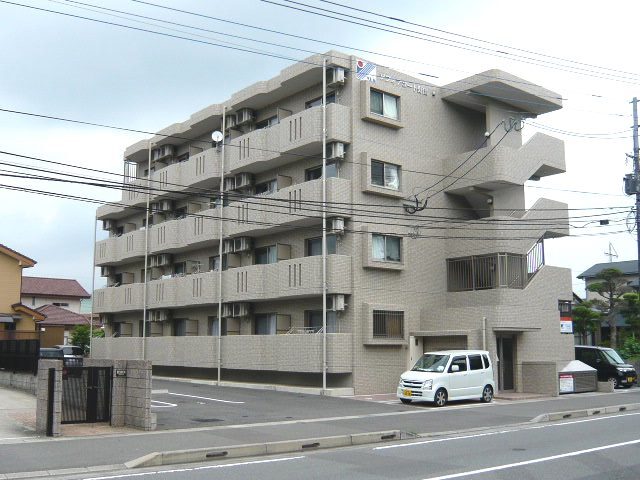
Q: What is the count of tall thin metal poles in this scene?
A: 4